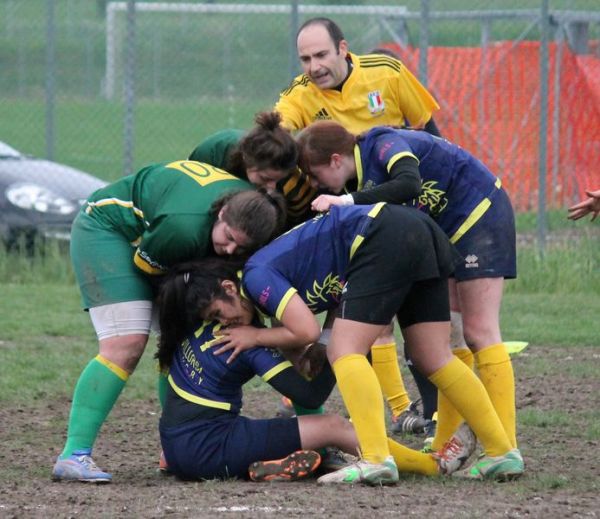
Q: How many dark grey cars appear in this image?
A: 1